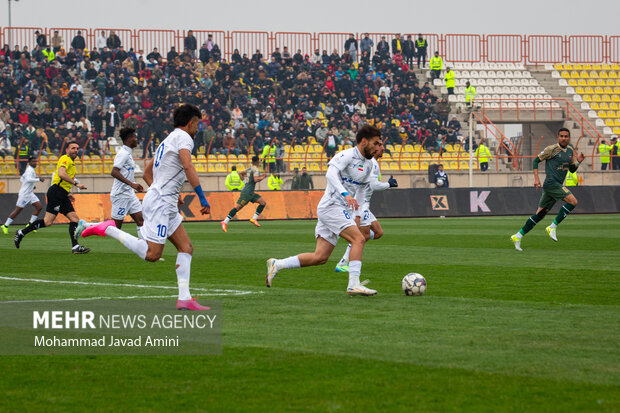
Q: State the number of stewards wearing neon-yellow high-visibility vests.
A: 13